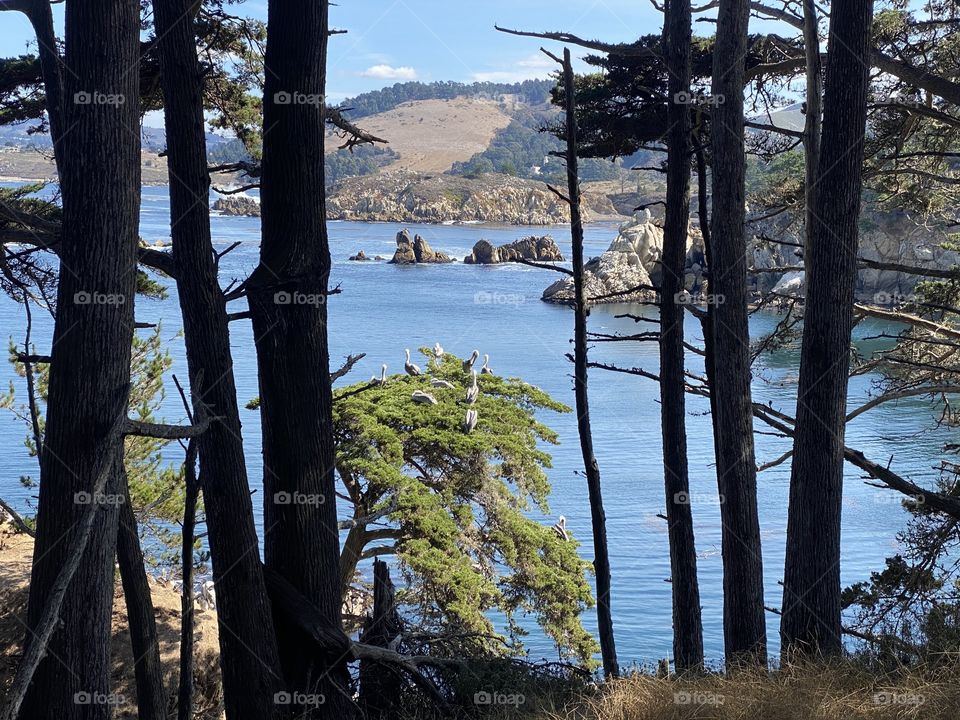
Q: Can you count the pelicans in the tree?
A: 10